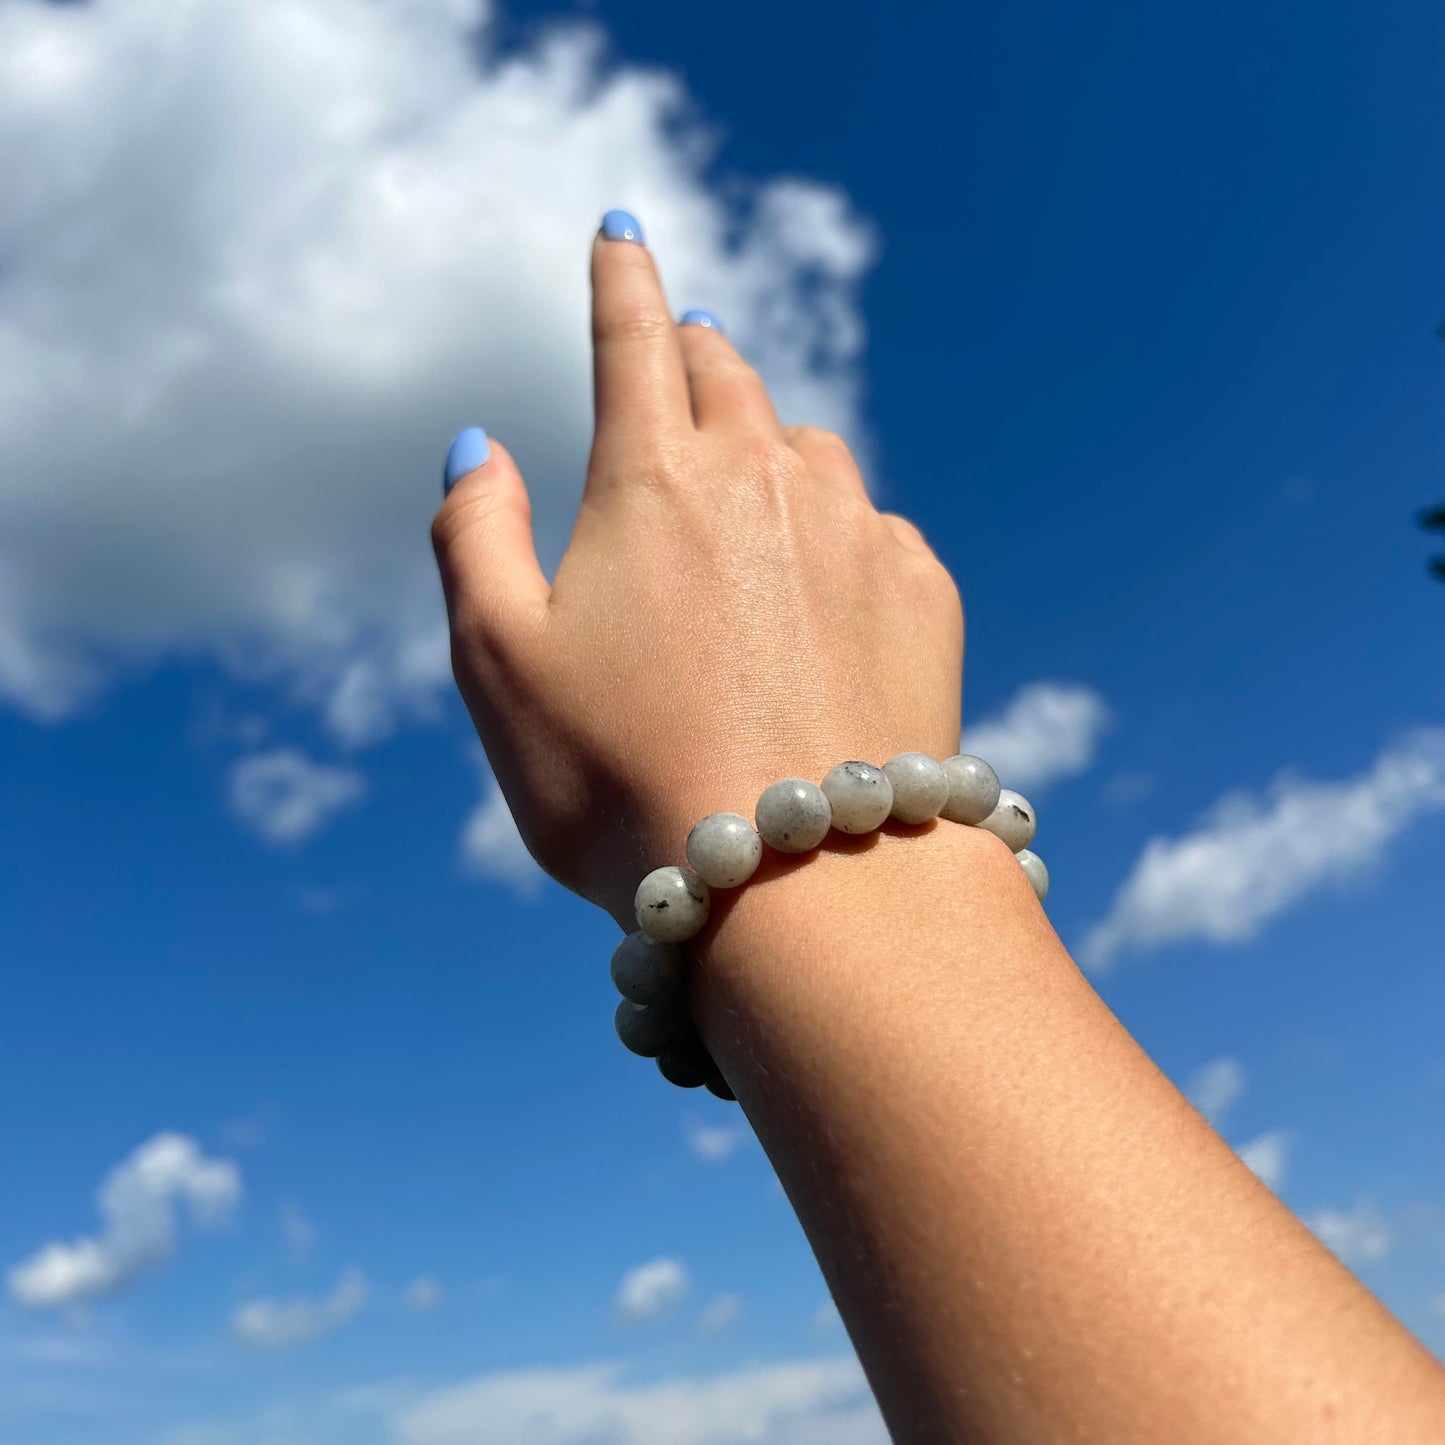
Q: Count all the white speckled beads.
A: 12